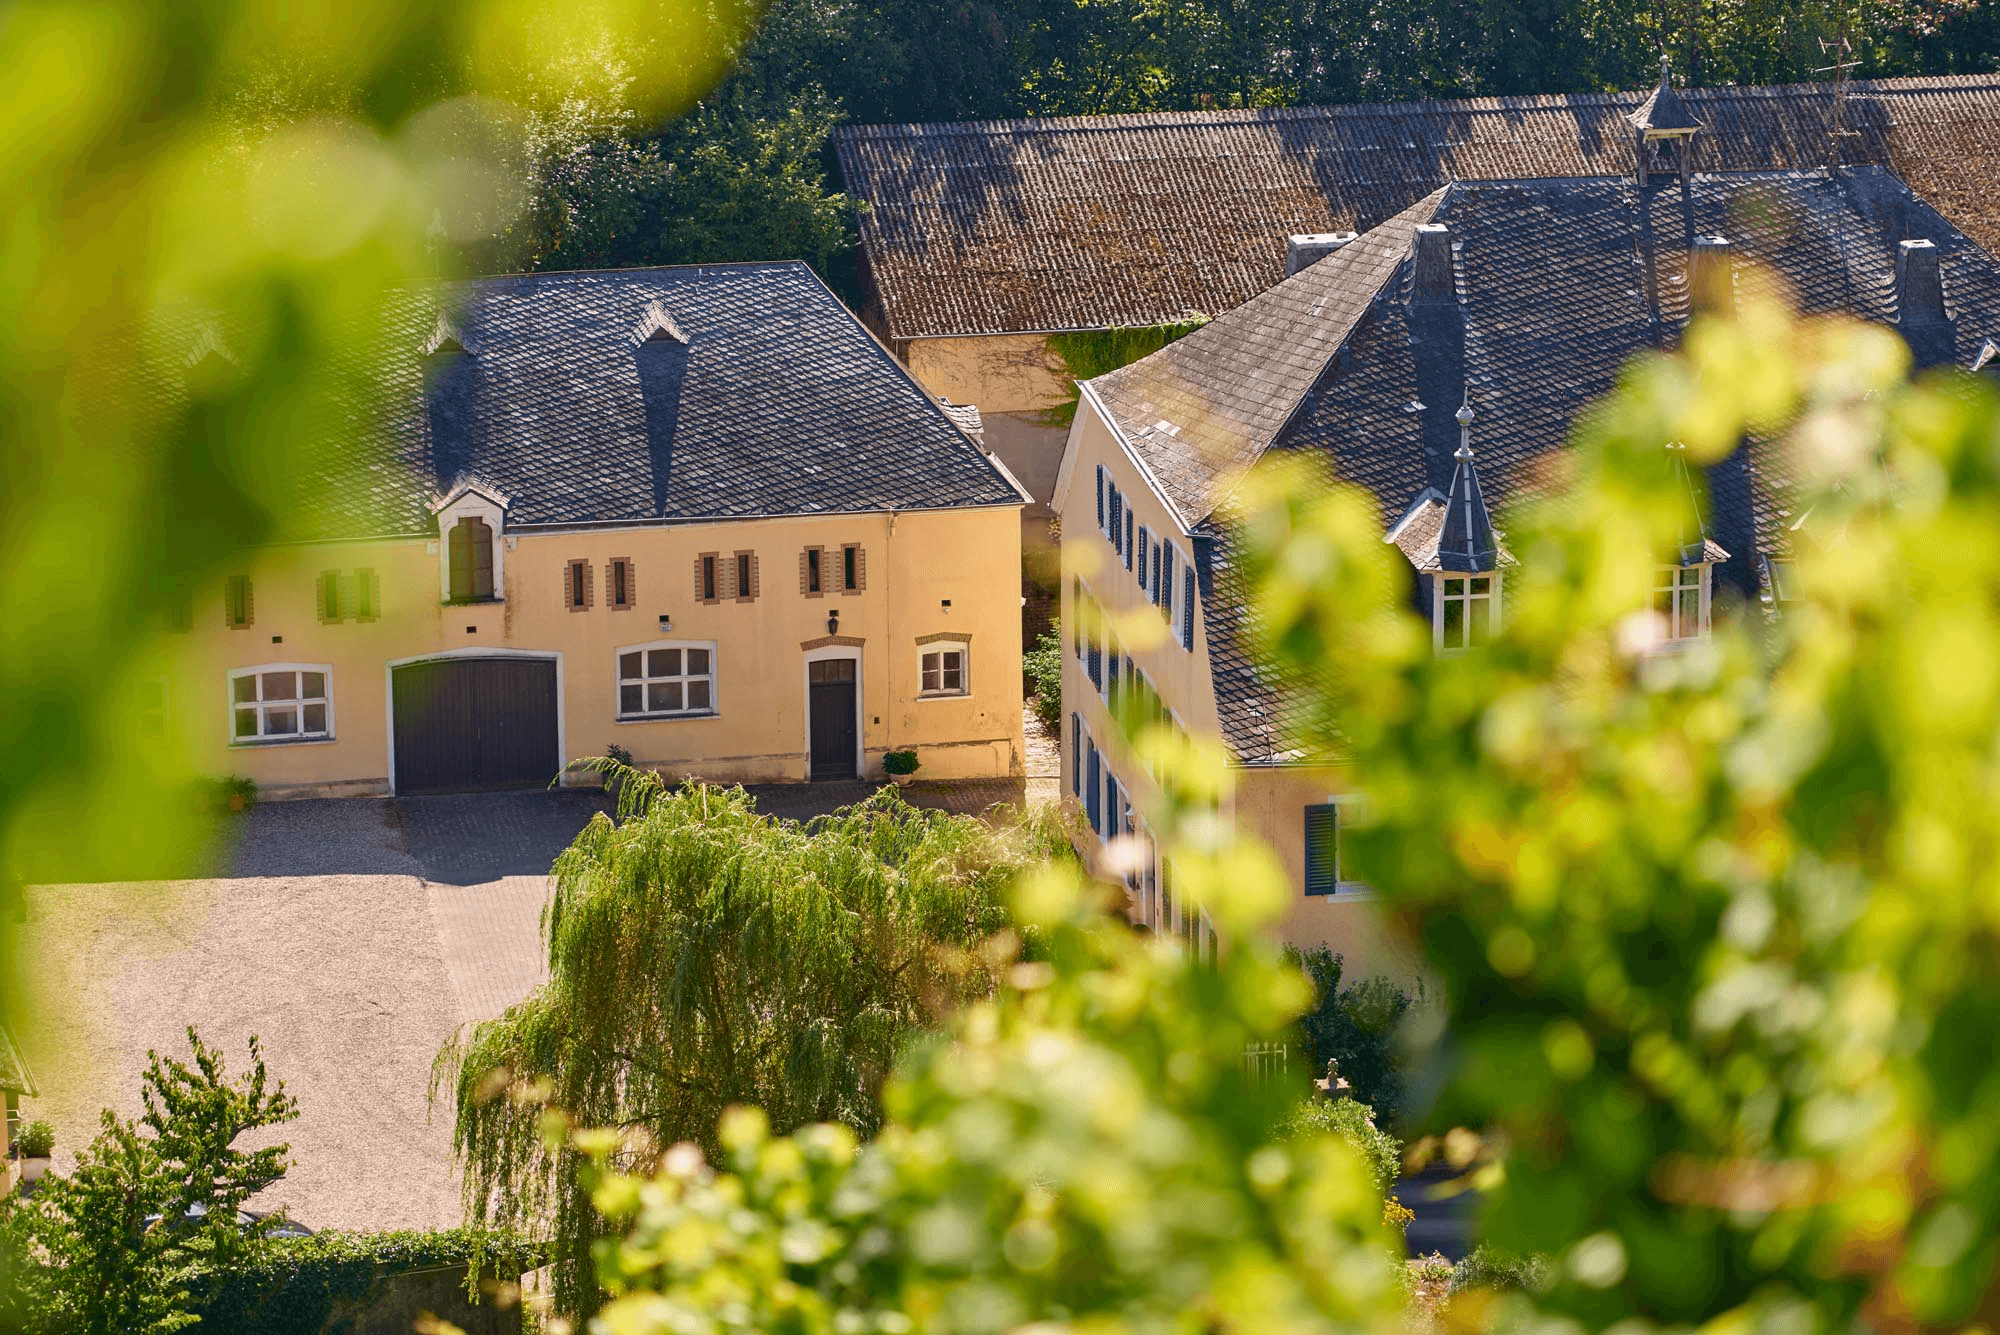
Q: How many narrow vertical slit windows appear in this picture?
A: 9